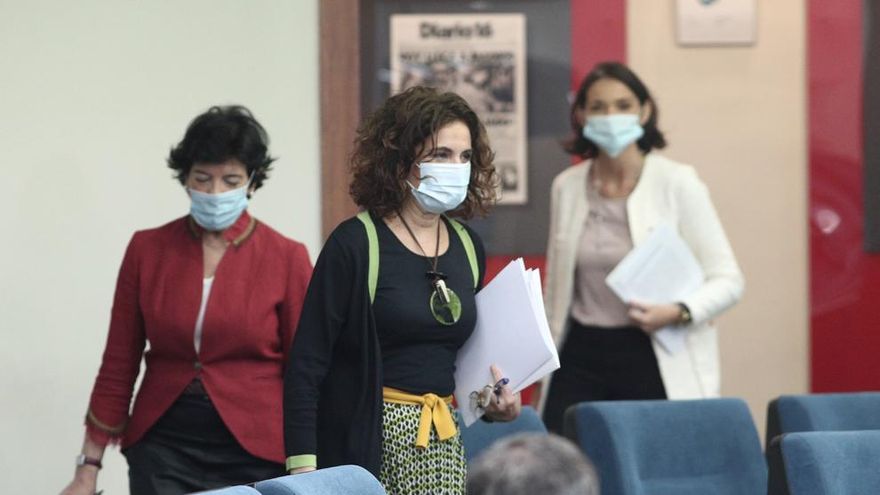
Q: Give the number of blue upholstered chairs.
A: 6